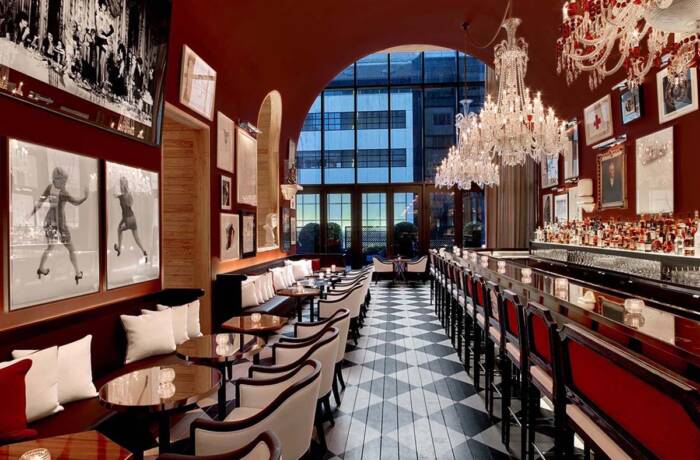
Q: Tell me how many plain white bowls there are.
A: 0